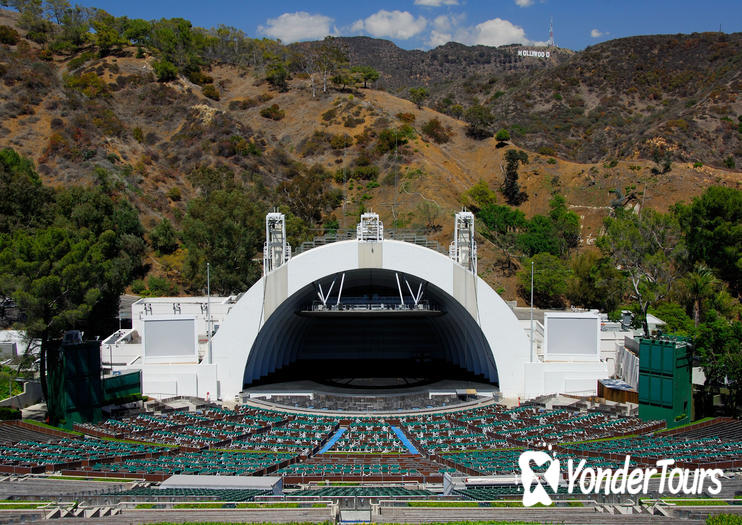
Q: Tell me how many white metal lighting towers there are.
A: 3